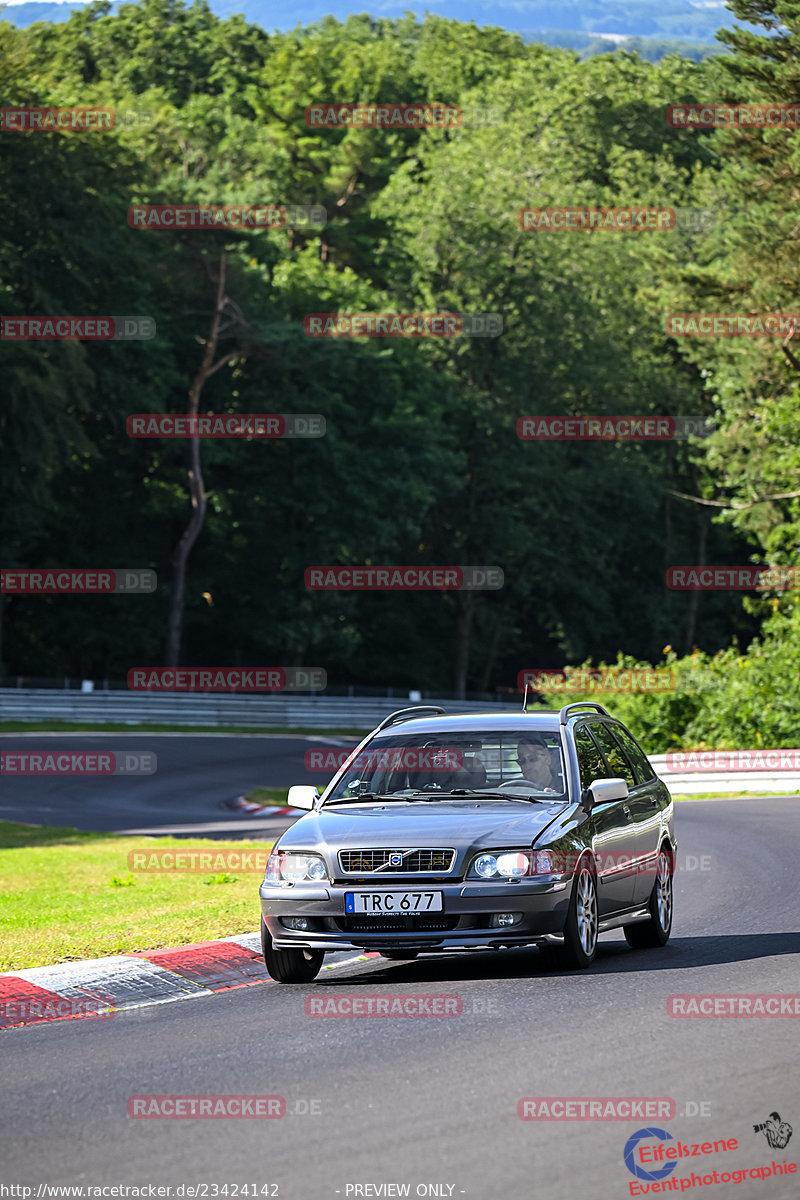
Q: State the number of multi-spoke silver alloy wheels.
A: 2